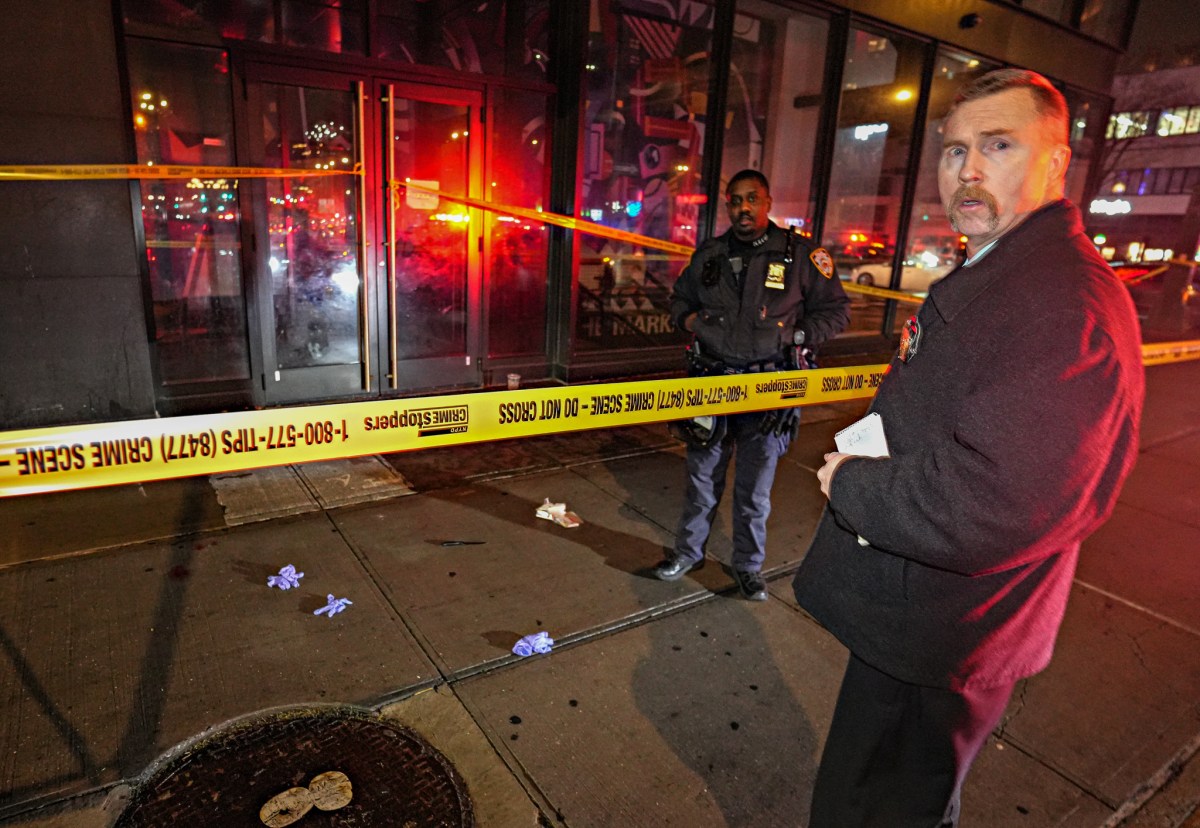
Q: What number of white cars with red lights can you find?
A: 1